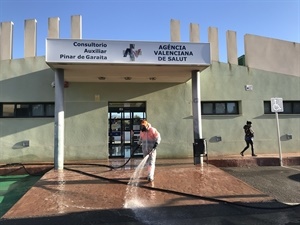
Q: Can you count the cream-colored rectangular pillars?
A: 8